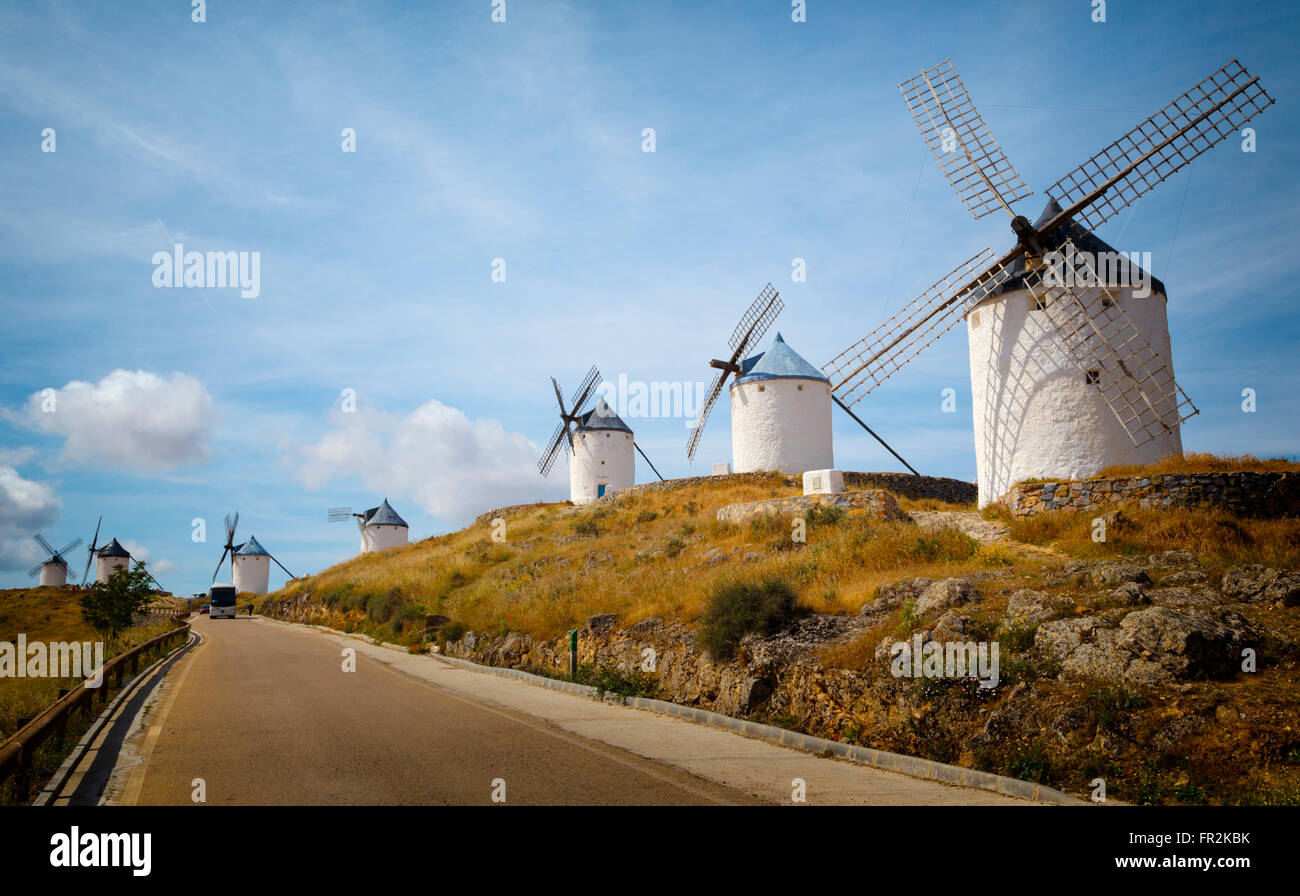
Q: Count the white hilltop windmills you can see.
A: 7